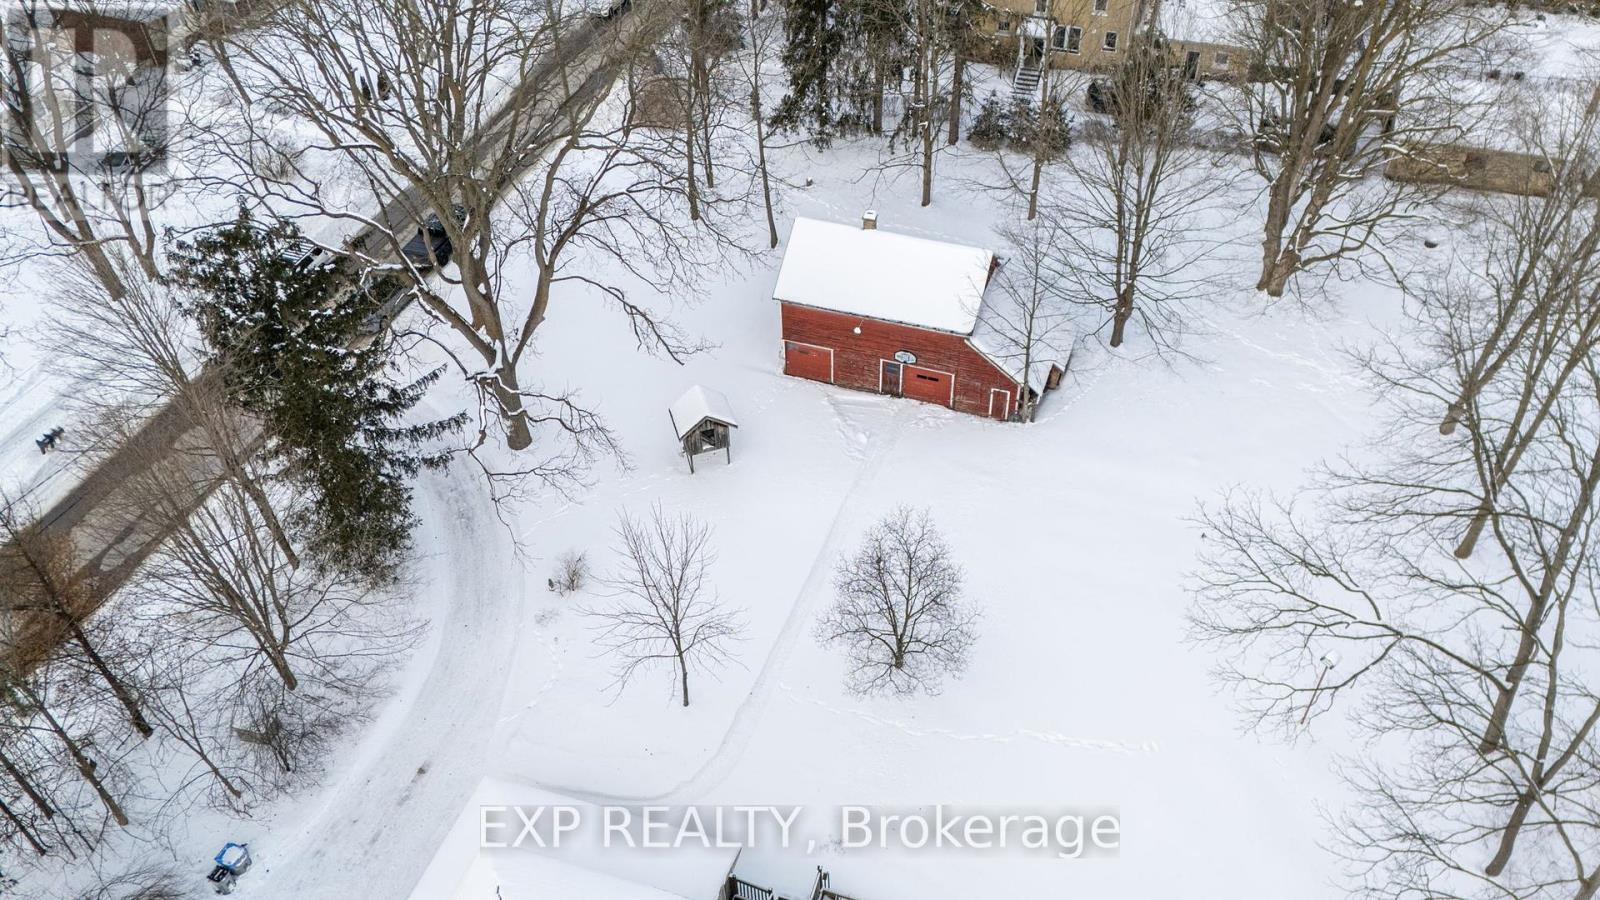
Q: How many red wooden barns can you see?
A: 1